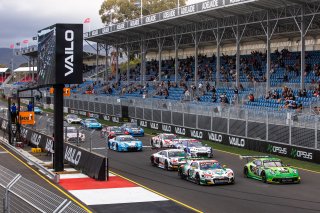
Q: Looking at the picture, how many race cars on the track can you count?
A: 12